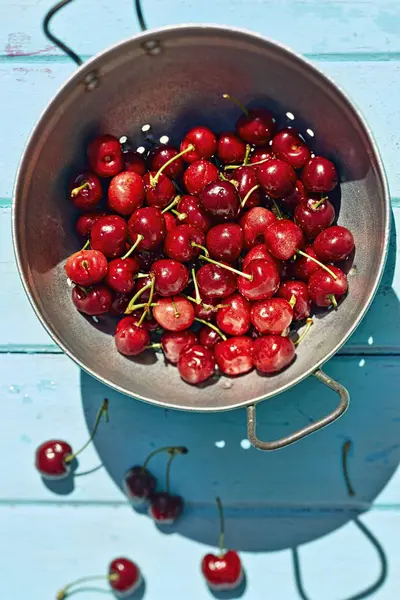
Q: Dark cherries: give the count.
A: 2